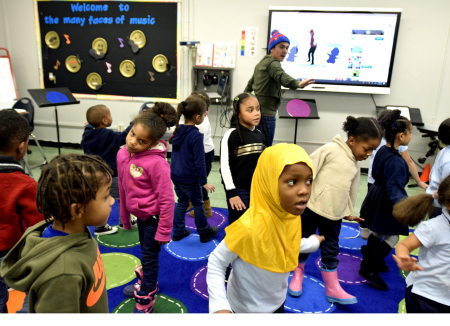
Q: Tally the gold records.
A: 7